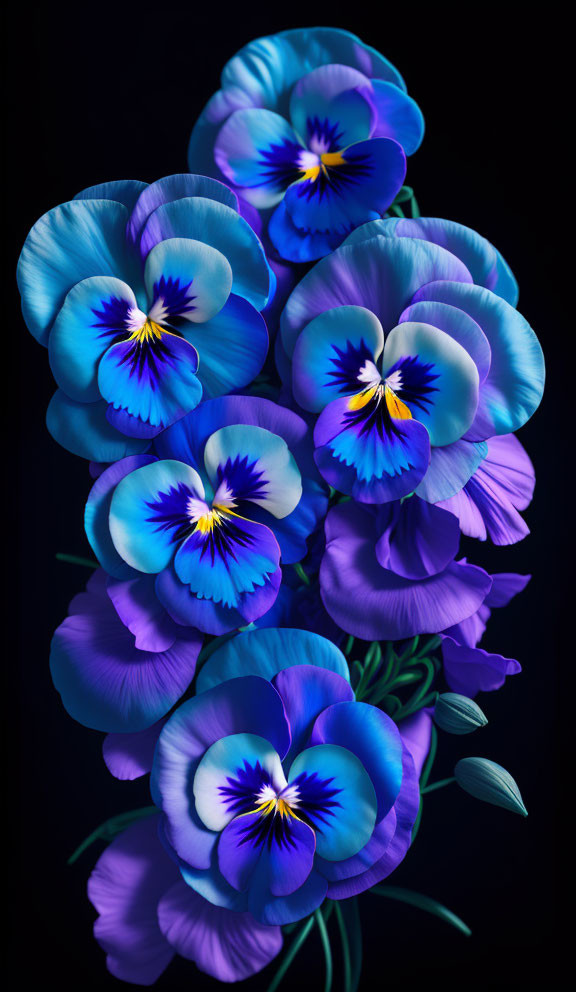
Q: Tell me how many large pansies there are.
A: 5